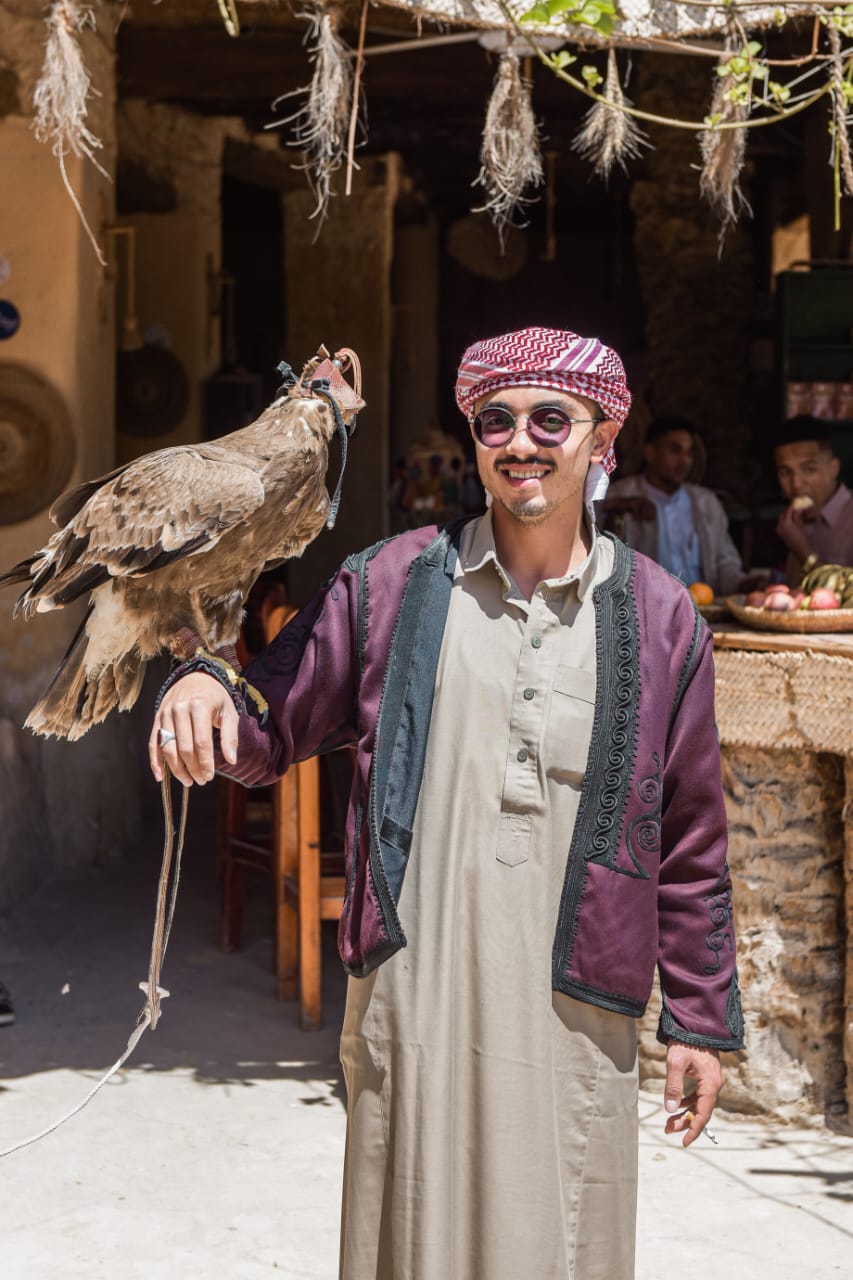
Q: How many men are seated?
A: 2